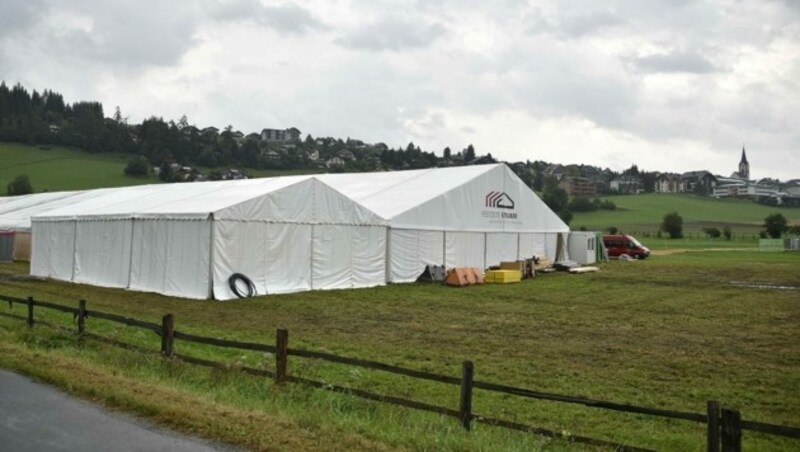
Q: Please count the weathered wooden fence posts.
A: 7